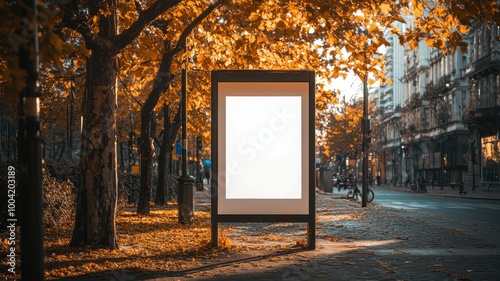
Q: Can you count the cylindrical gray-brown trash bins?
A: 1